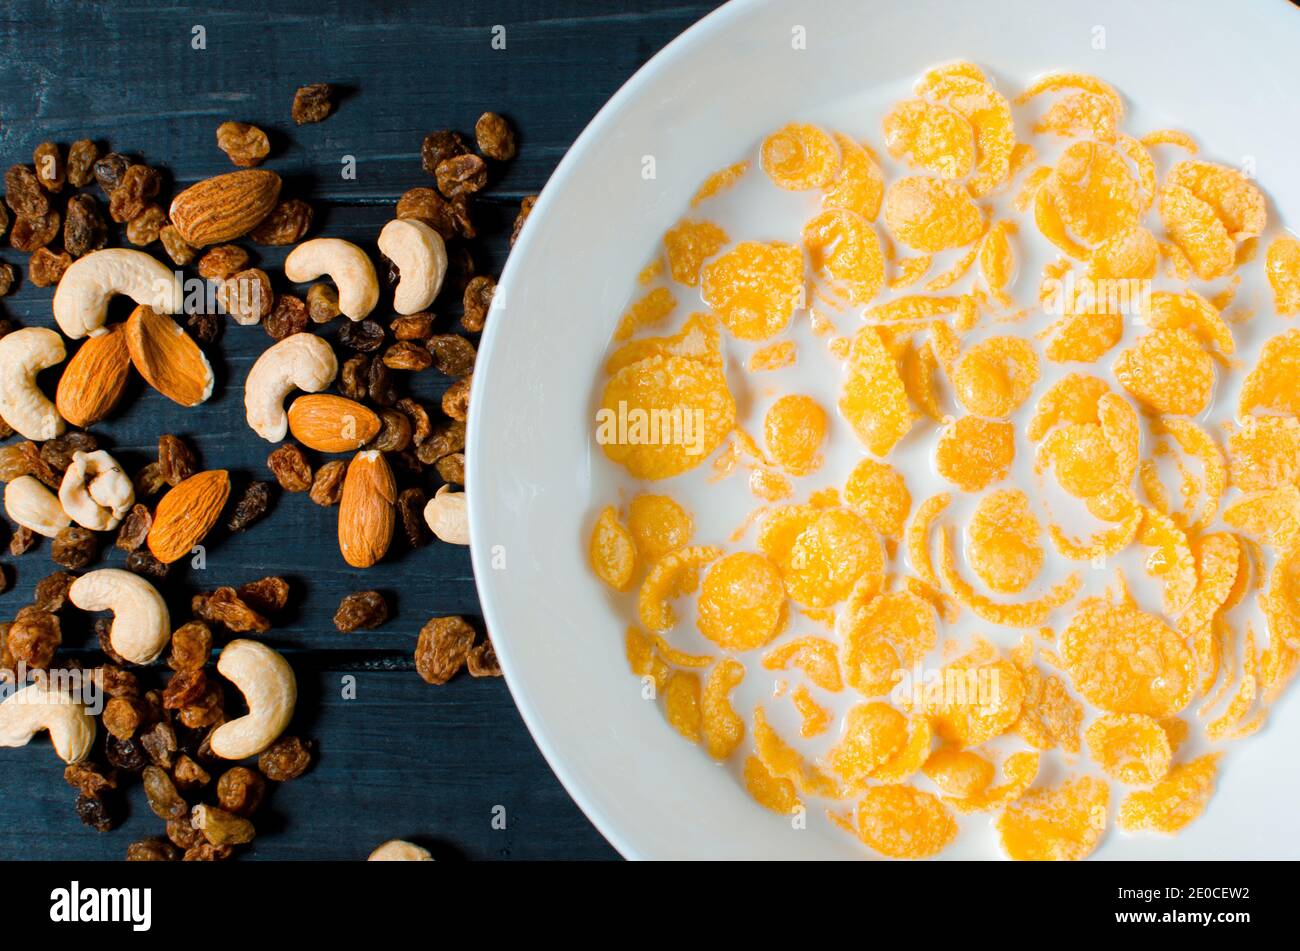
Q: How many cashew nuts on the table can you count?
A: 12